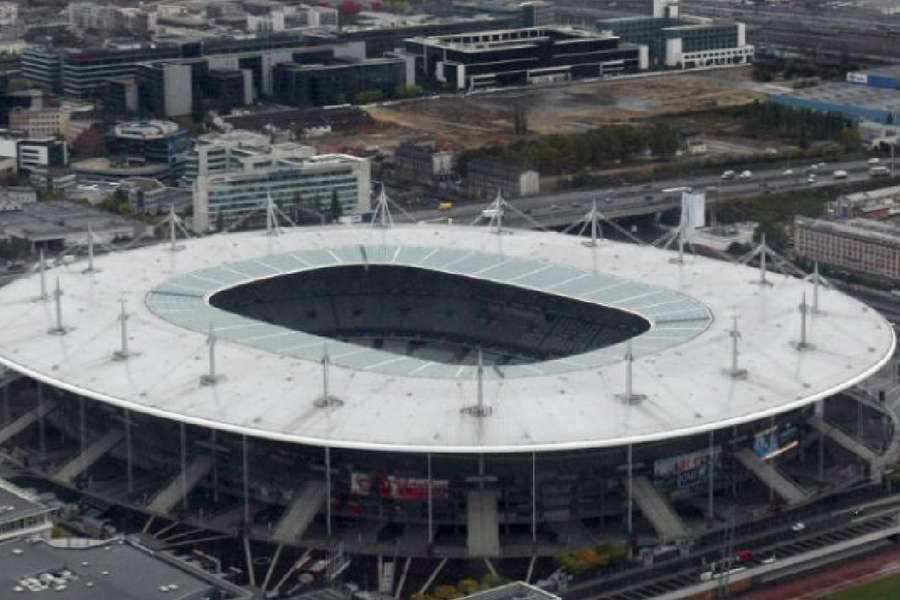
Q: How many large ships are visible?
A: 0